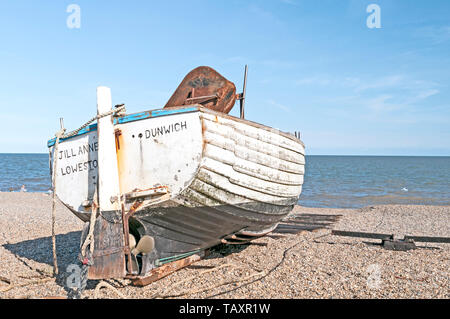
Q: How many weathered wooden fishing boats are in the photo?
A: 1